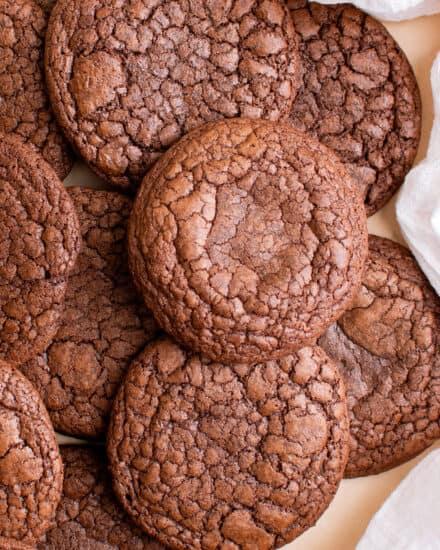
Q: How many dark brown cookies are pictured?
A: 11